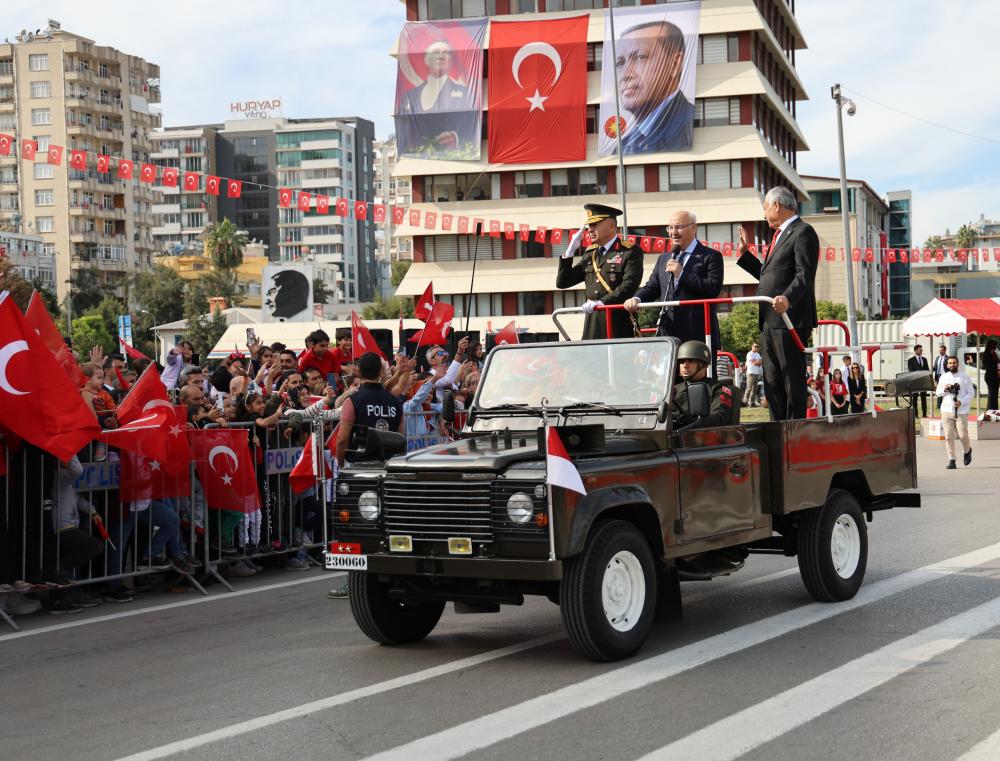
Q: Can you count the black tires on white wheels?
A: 2